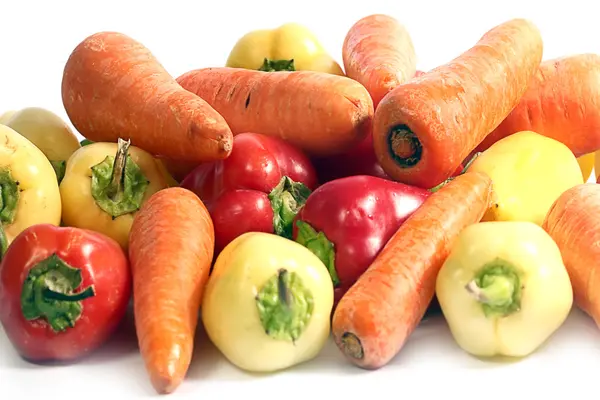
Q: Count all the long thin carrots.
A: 8